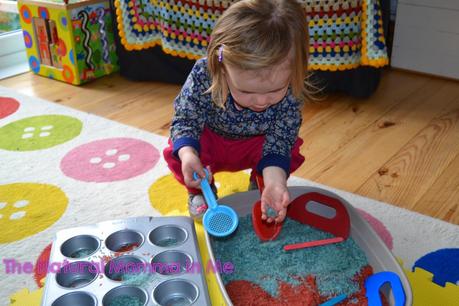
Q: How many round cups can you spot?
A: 9